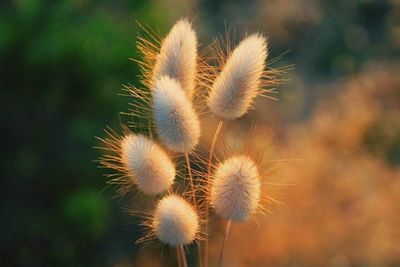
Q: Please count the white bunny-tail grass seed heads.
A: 6